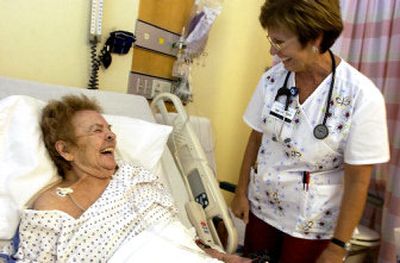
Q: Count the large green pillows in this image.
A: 0